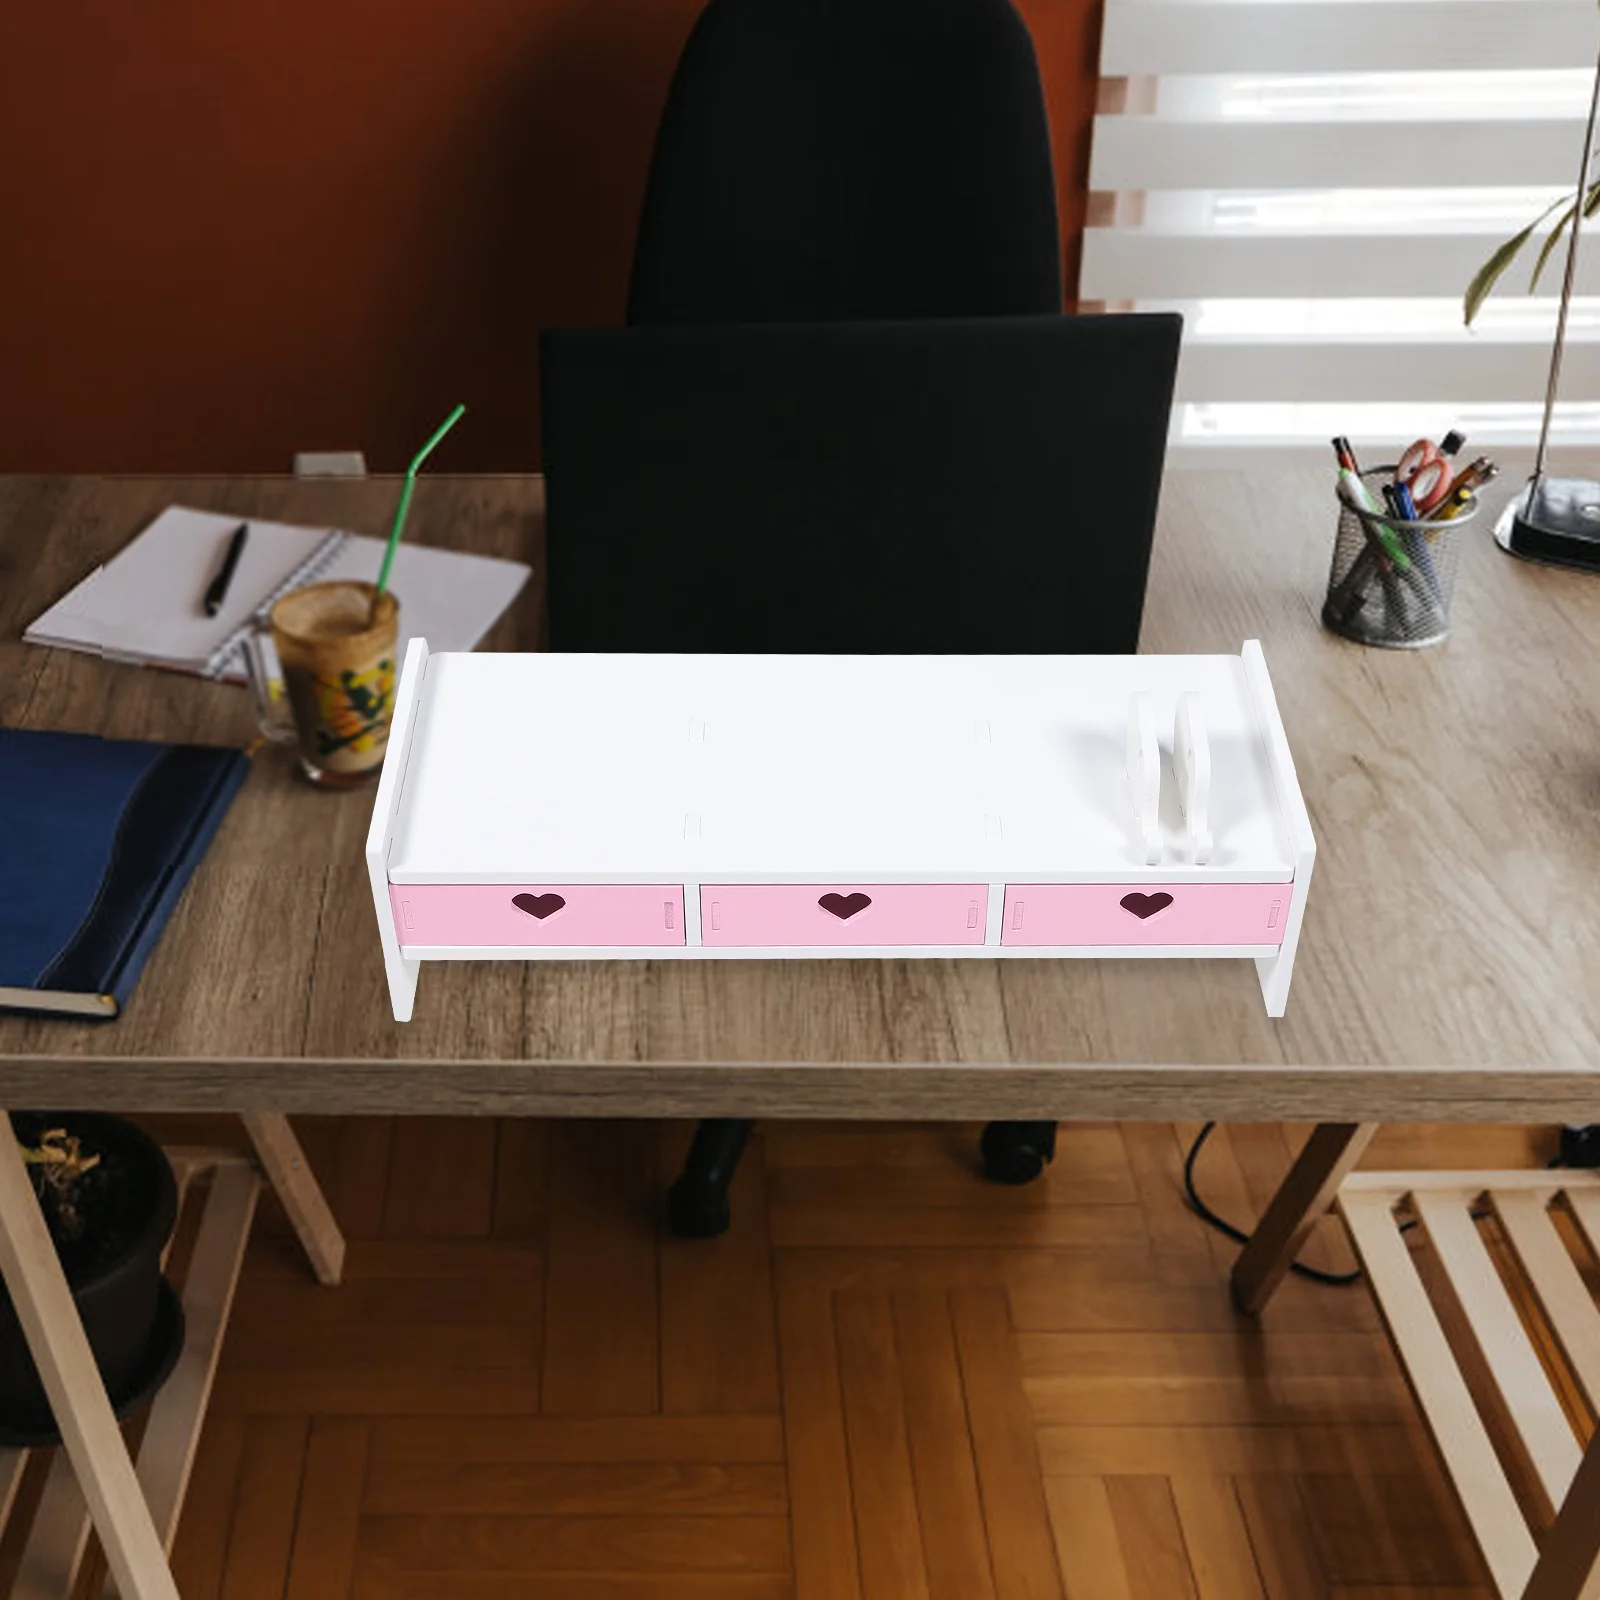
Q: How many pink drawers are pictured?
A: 3